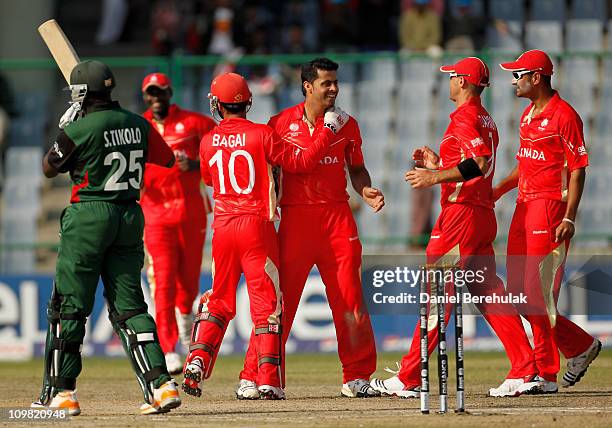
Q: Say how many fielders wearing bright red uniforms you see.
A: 5